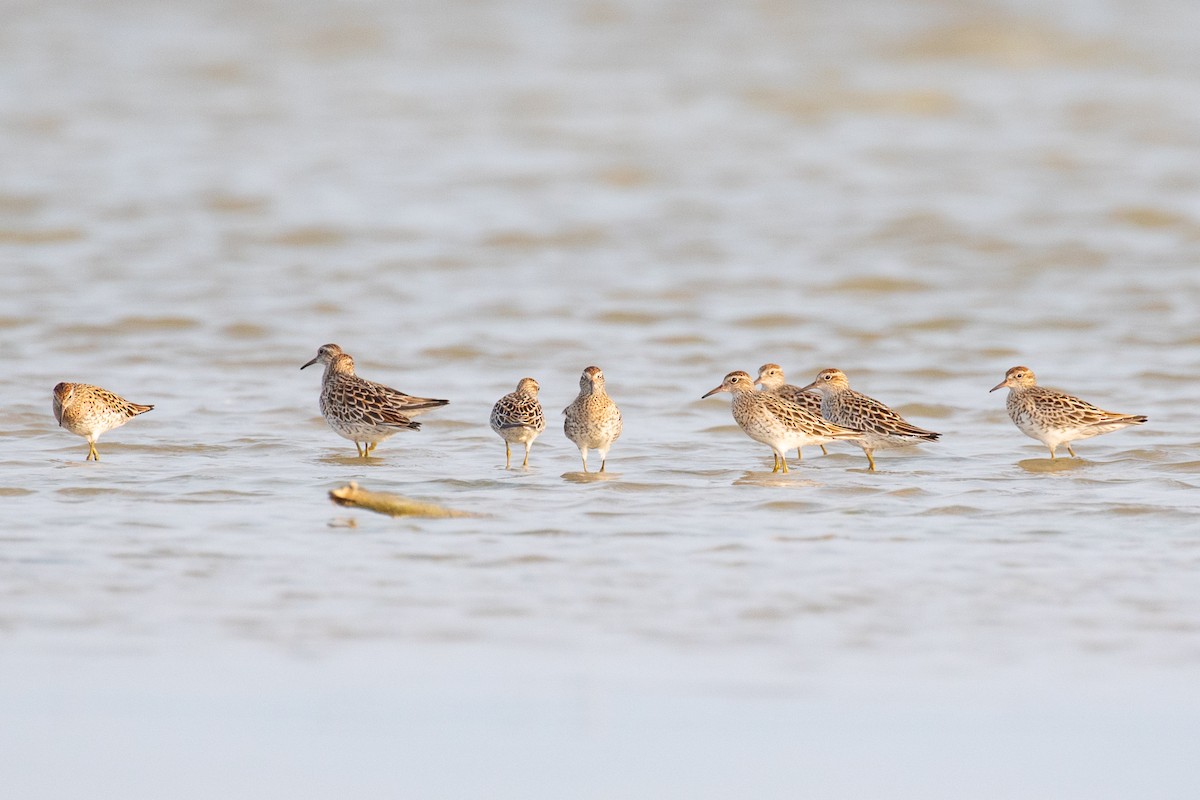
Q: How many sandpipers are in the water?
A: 9